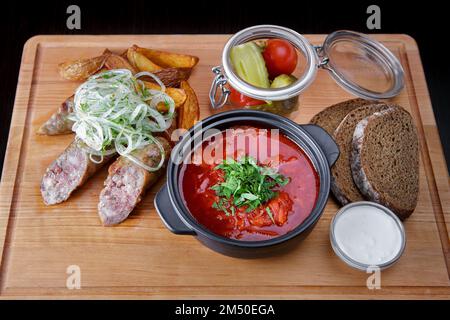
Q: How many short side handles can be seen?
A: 2